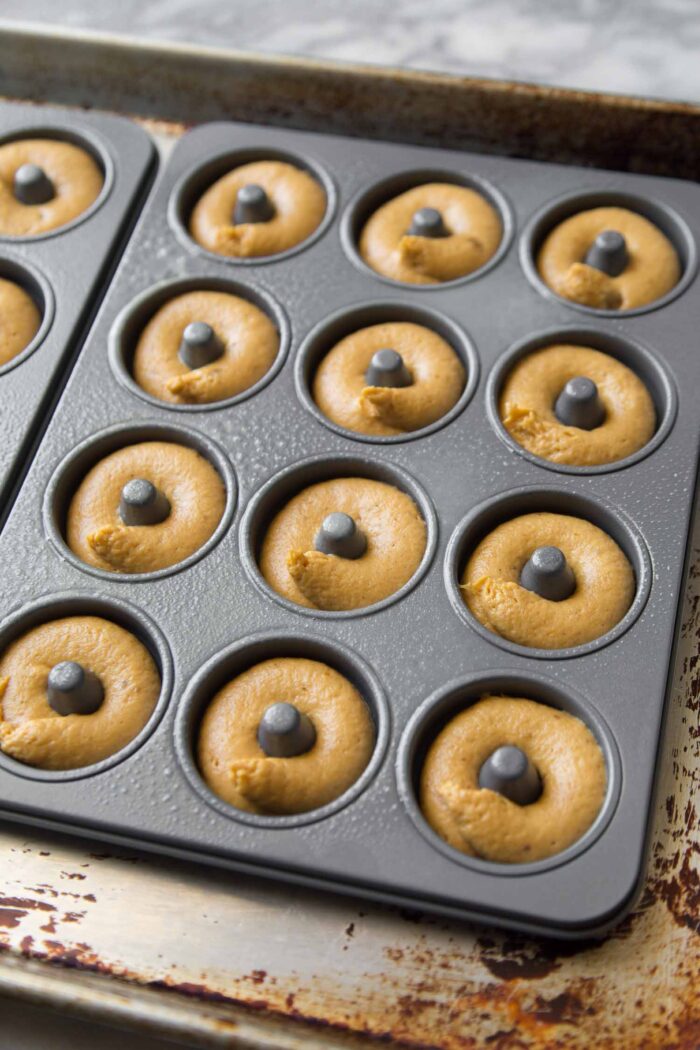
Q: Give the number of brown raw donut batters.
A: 14